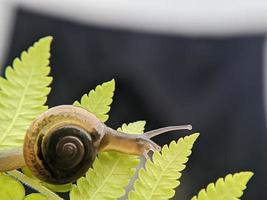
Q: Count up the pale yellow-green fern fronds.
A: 5